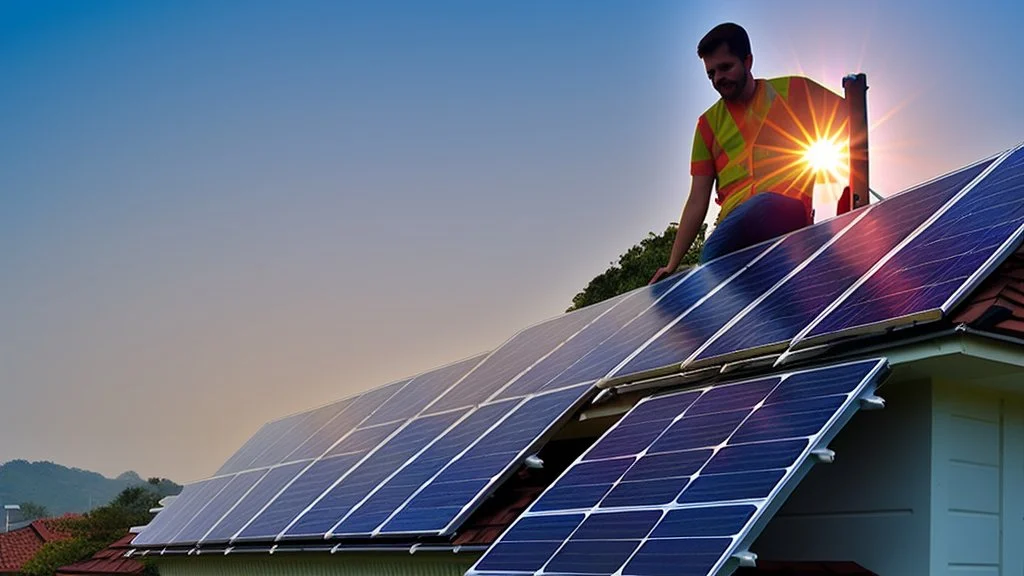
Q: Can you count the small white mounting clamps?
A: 4